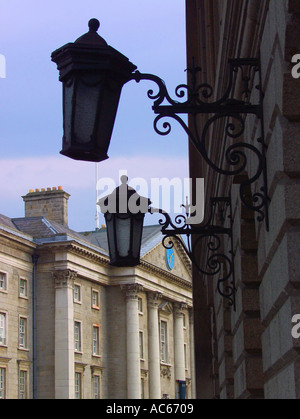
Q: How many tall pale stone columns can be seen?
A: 4